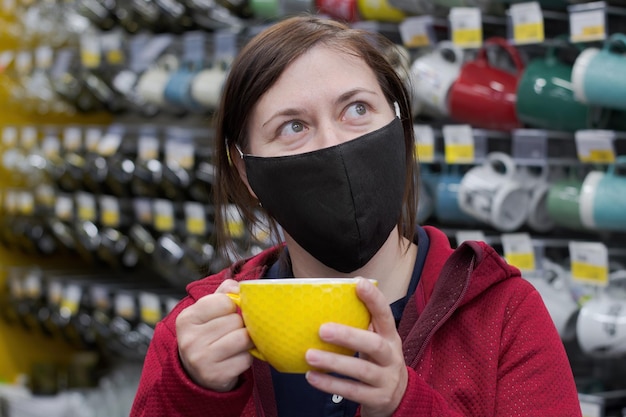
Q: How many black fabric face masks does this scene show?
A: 1